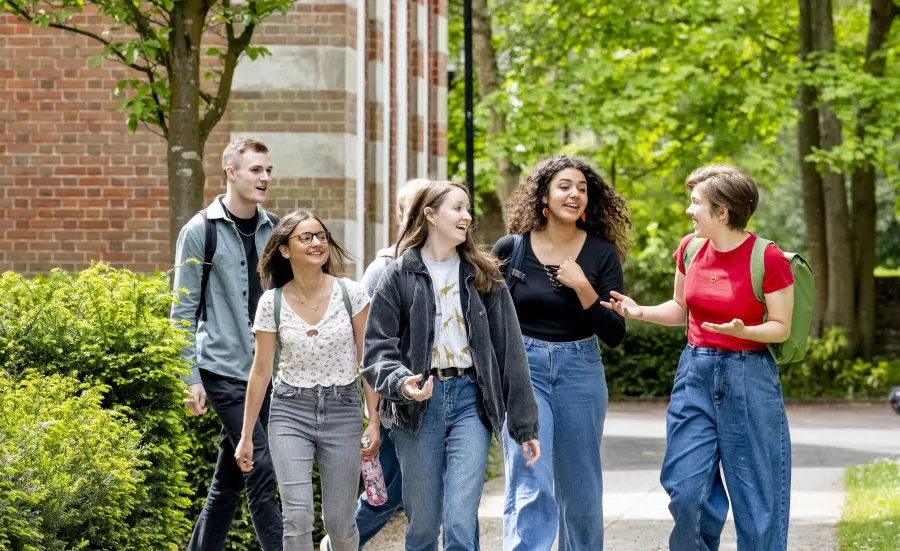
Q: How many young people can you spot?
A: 6